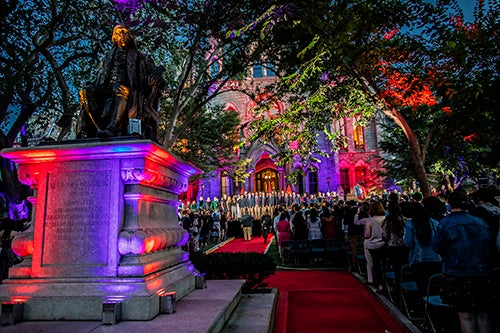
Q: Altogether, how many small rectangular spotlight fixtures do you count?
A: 4